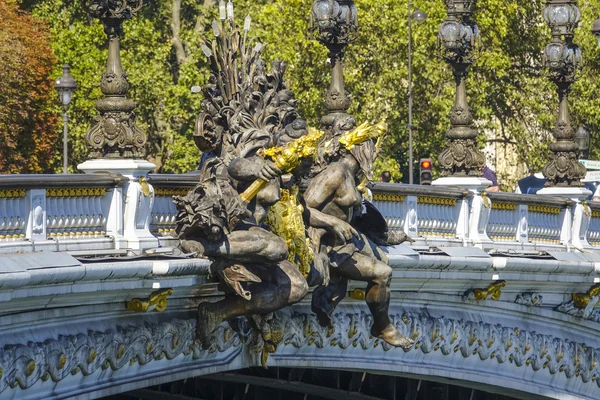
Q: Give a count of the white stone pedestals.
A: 3